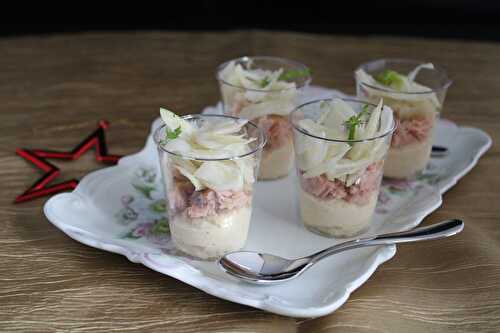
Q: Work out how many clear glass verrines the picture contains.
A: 4